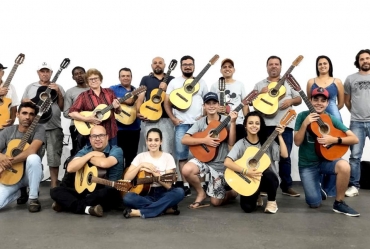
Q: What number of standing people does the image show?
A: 11